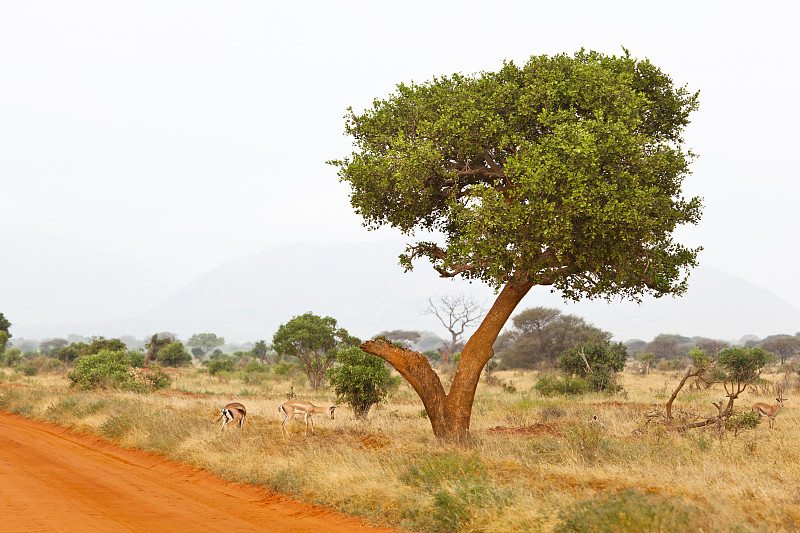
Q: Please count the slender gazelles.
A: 3